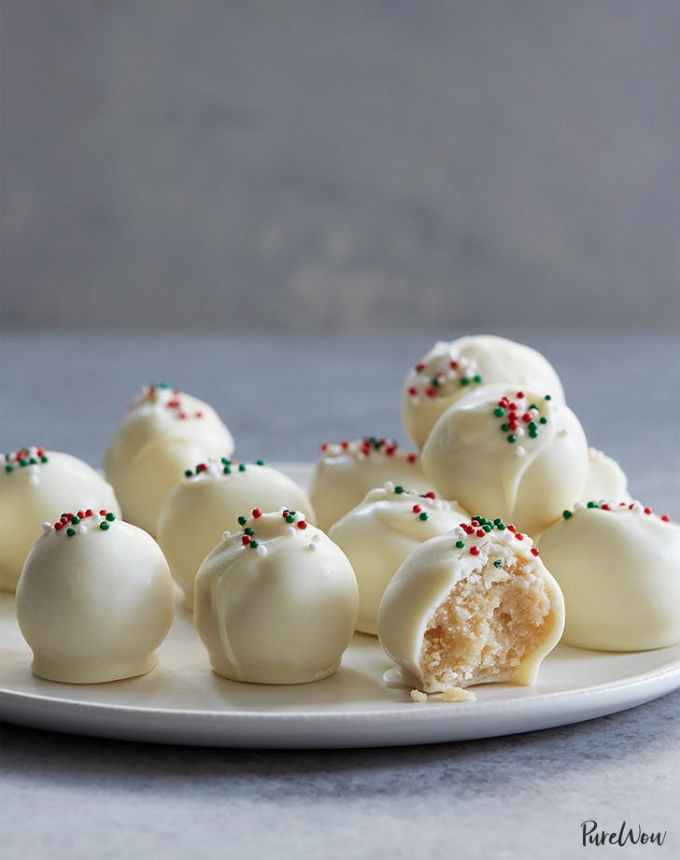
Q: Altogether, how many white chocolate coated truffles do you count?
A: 12